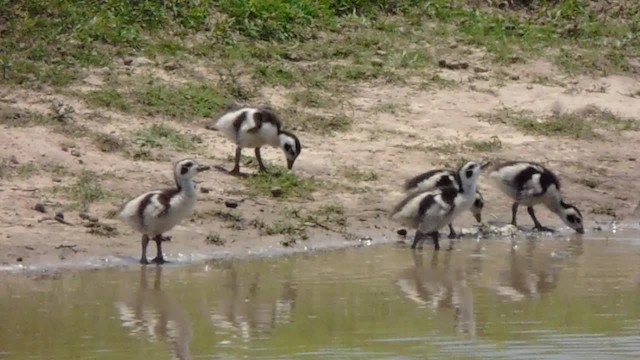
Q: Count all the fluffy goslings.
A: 5